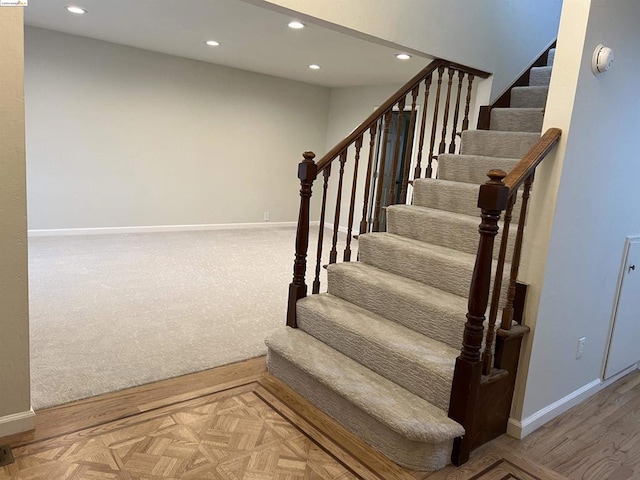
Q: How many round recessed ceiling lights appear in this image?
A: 5